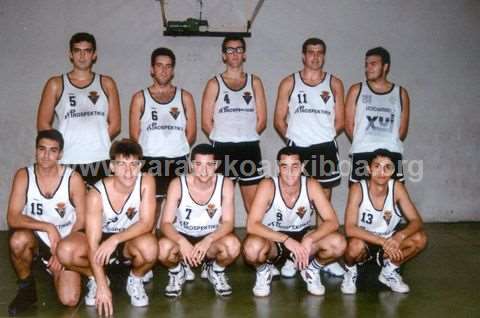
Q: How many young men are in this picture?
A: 10